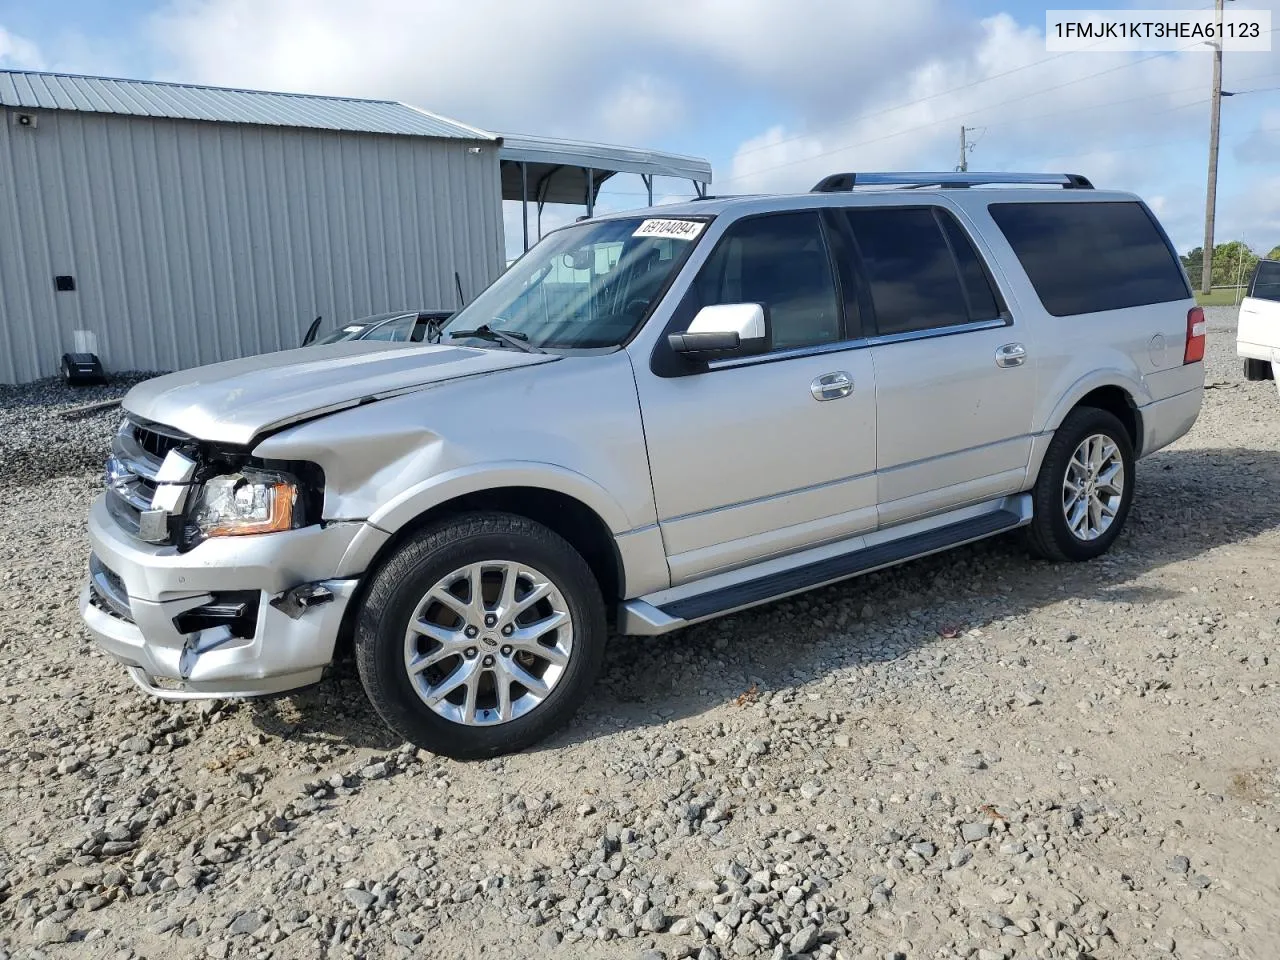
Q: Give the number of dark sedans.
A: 1